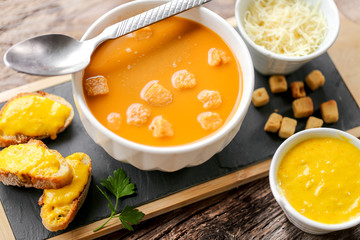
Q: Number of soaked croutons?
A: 10